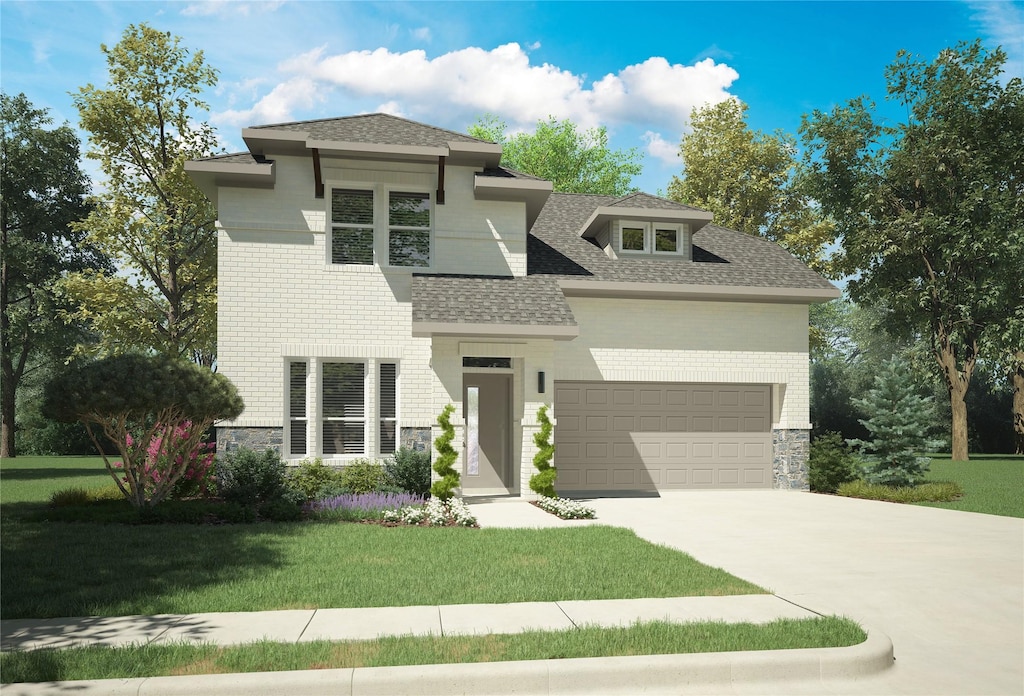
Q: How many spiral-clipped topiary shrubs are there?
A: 2